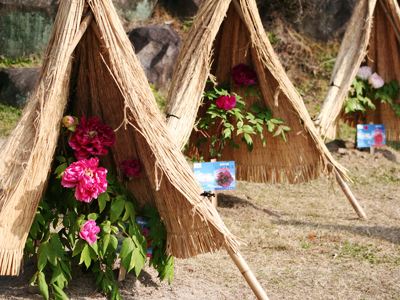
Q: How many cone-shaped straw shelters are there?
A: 3